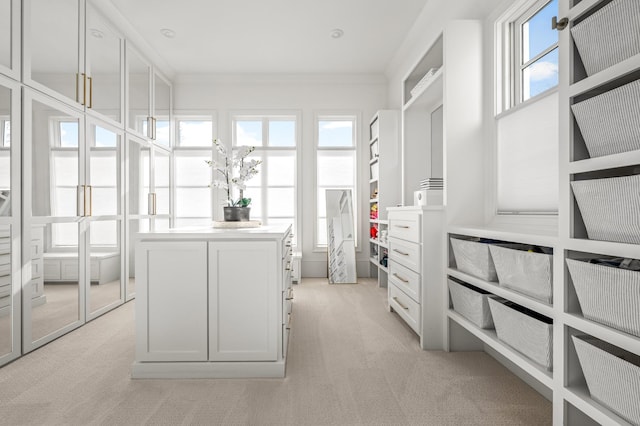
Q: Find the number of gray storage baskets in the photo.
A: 9